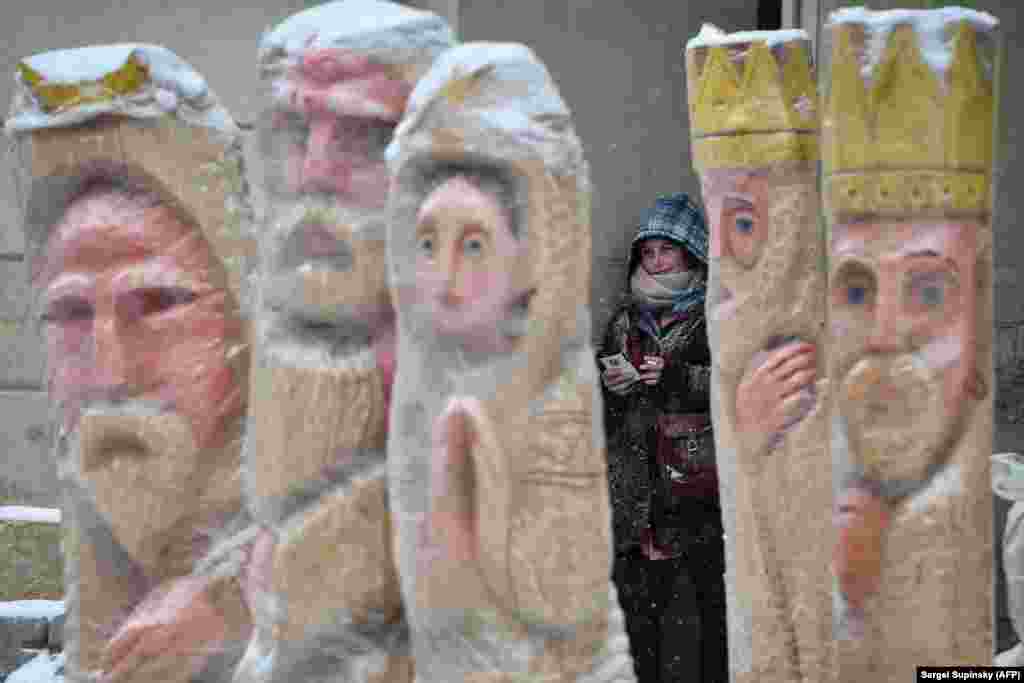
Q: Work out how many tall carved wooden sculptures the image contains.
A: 5